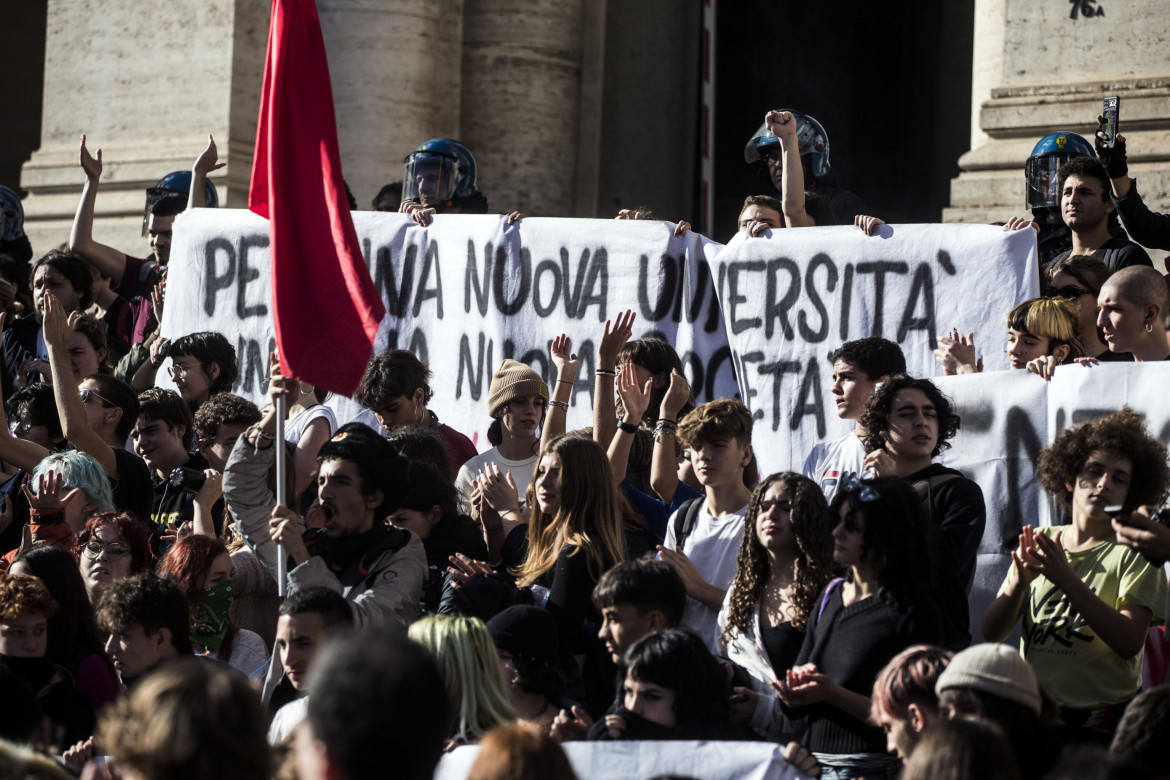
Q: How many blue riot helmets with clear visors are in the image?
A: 5